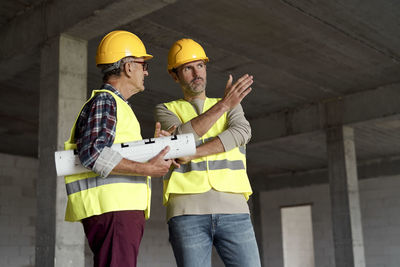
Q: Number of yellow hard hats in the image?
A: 2